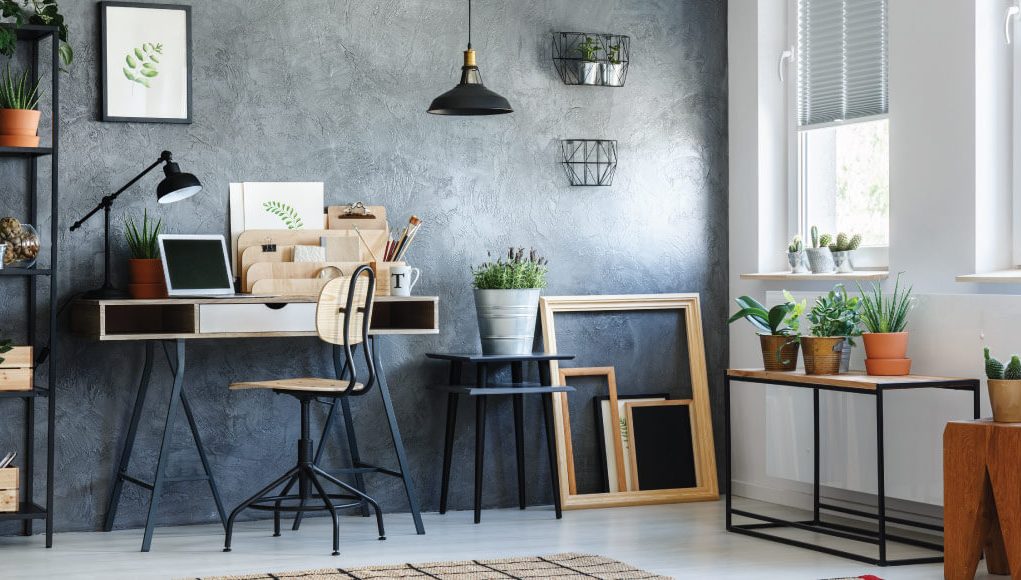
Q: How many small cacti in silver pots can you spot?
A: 3